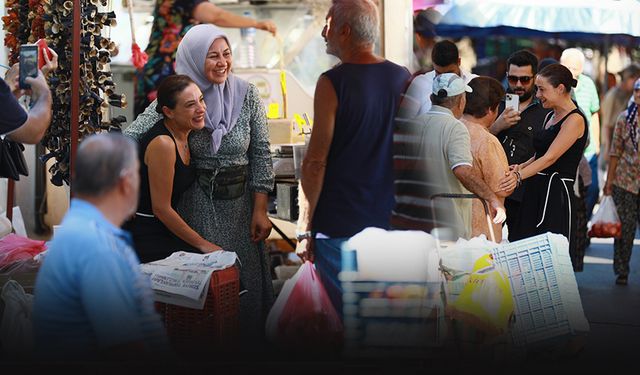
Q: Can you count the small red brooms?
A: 1